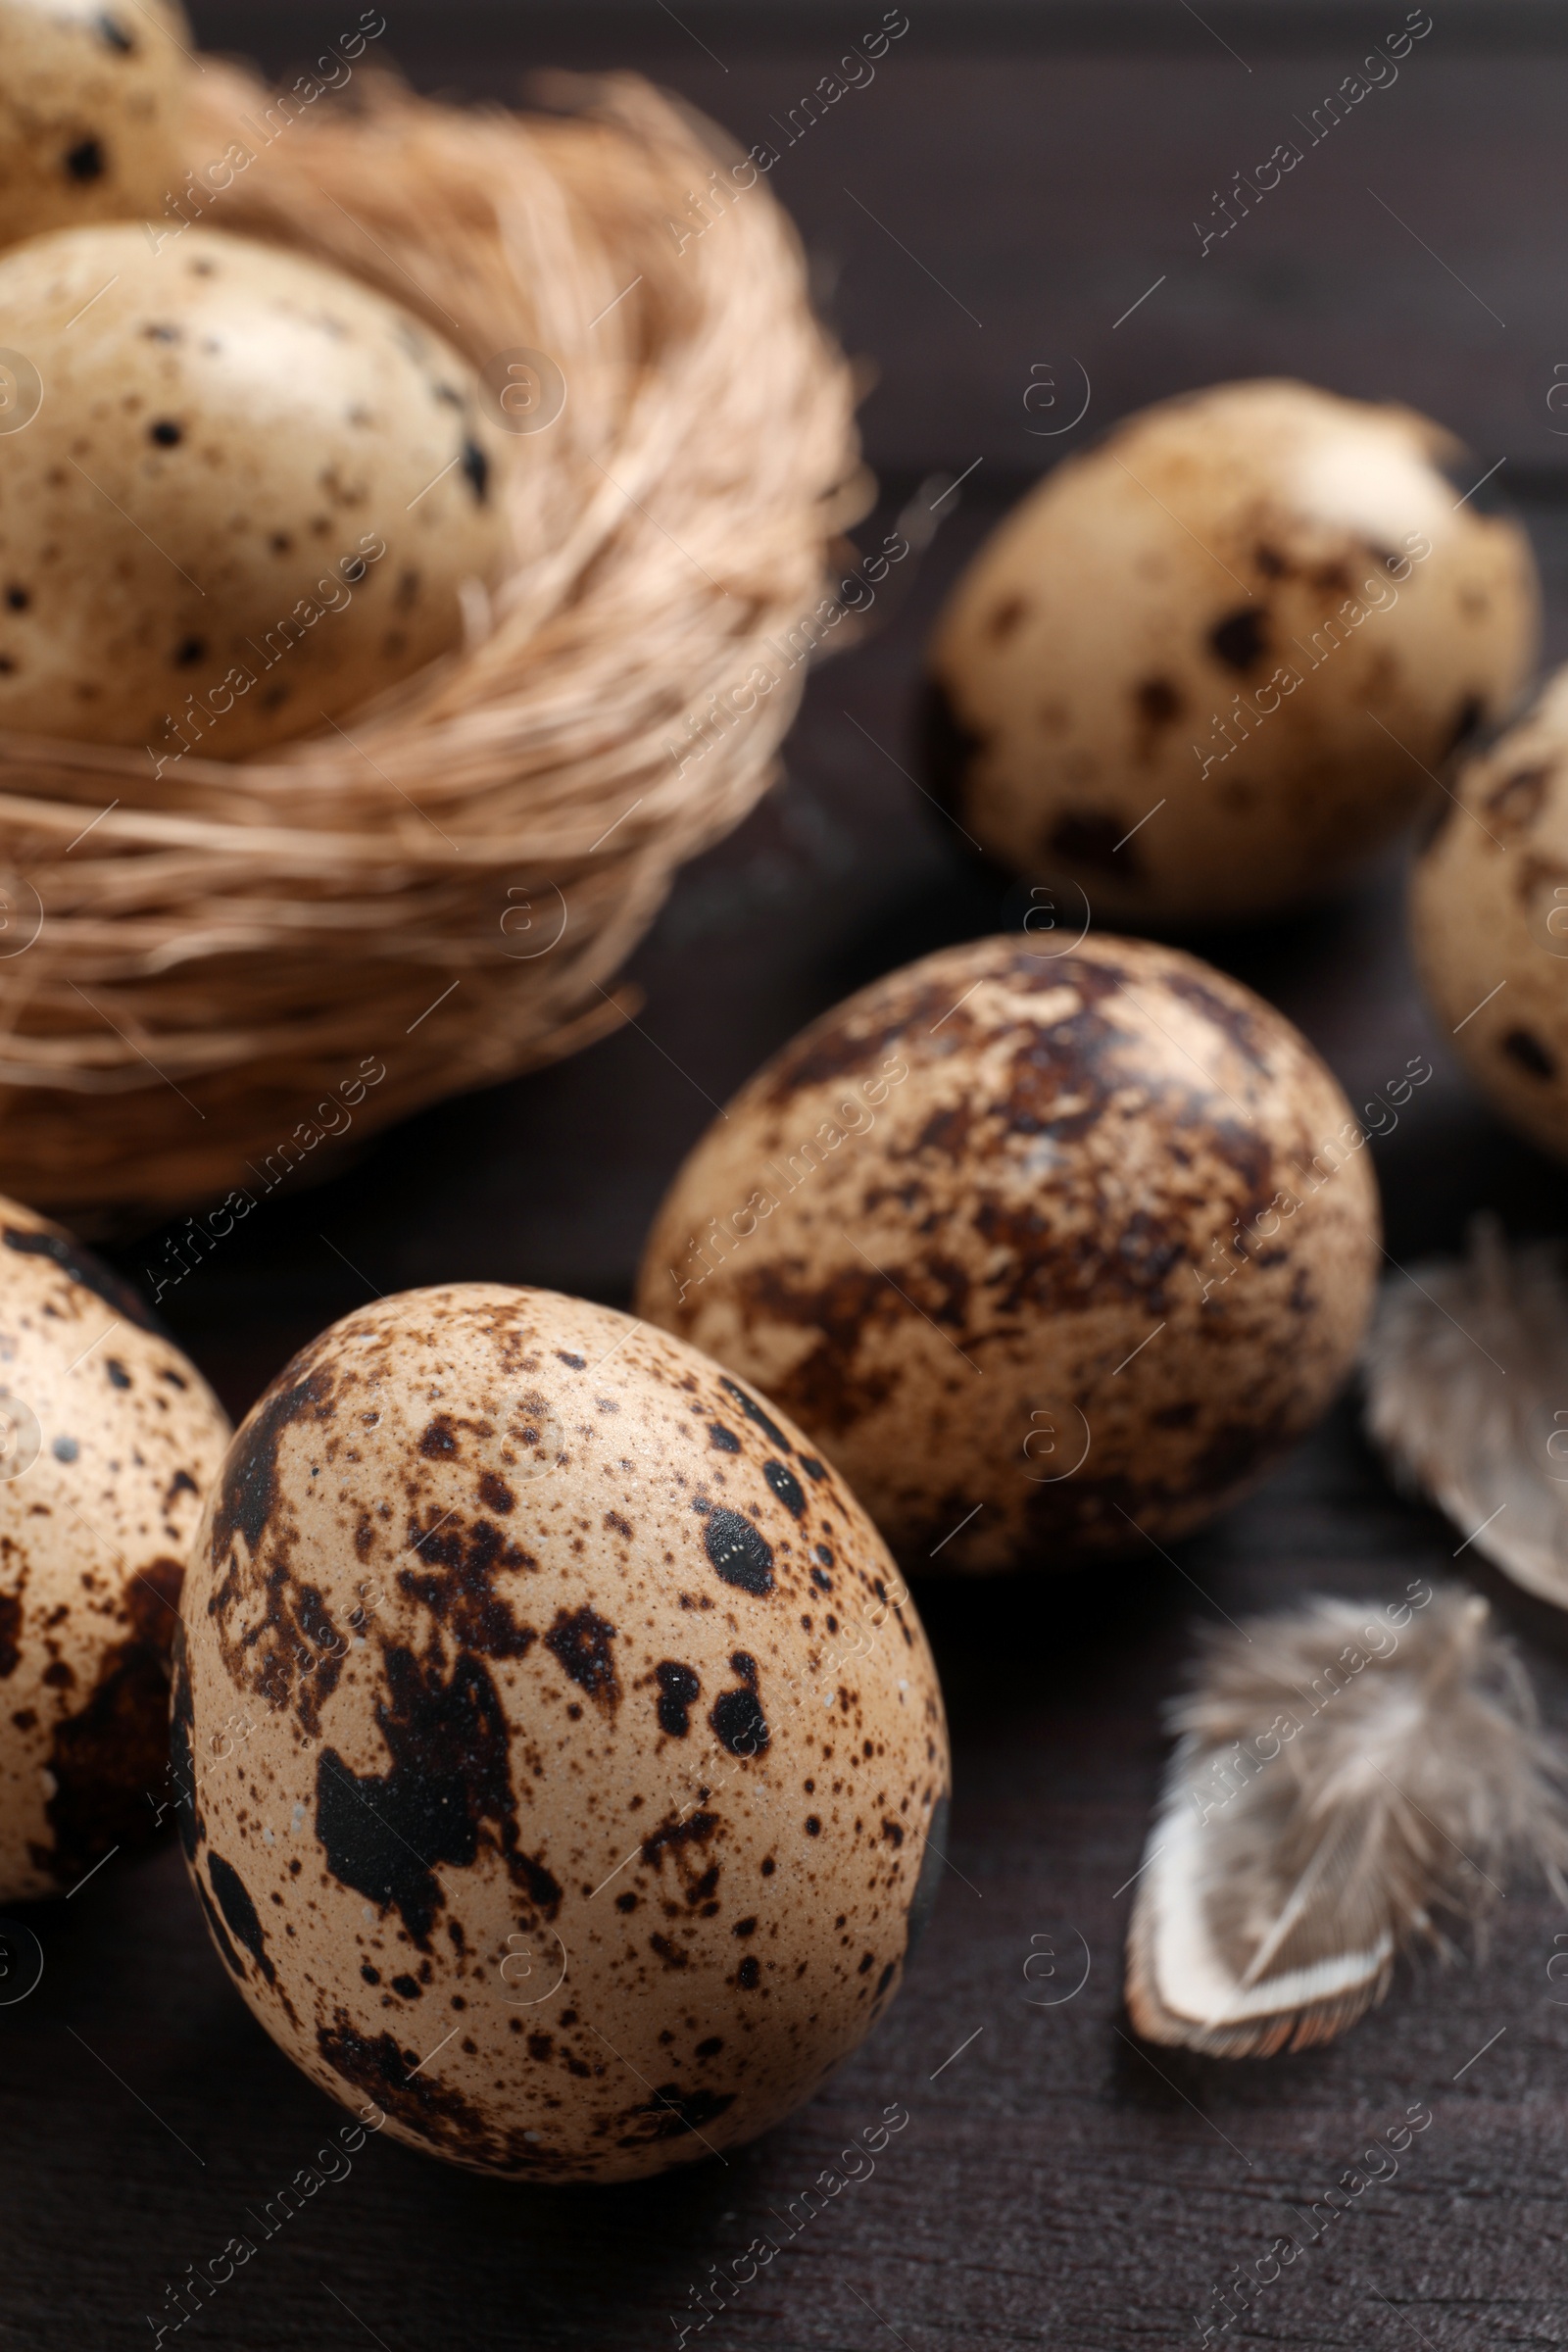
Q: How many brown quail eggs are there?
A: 7